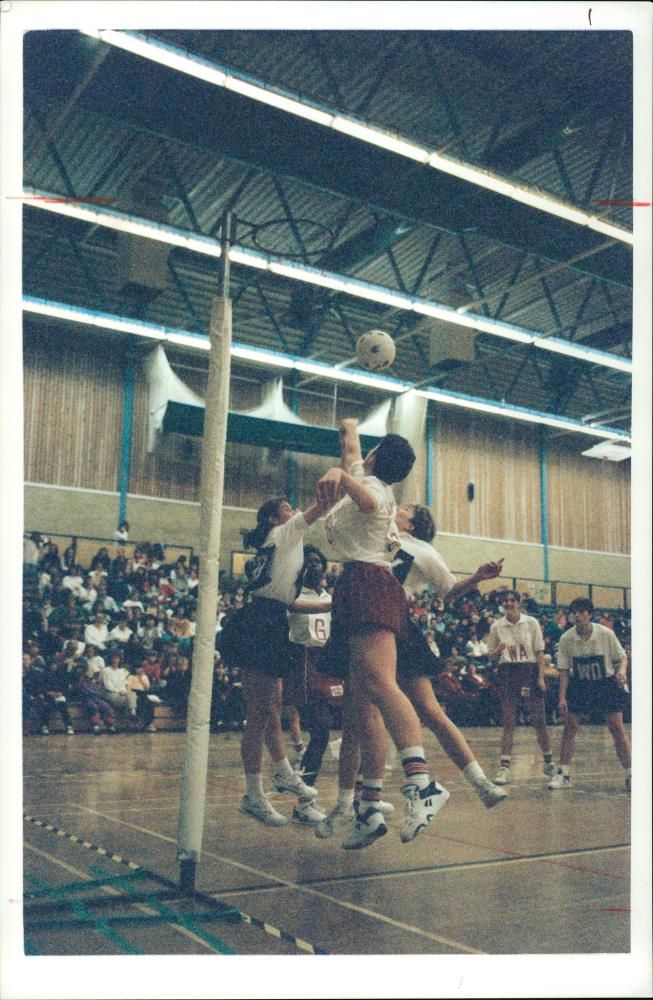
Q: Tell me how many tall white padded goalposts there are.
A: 1